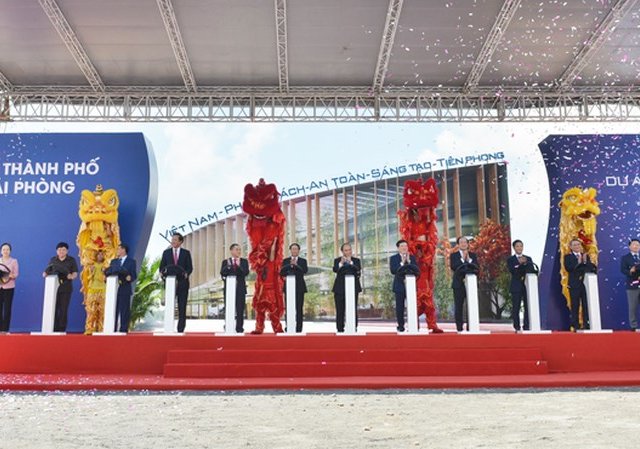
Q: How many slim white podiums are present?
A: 10